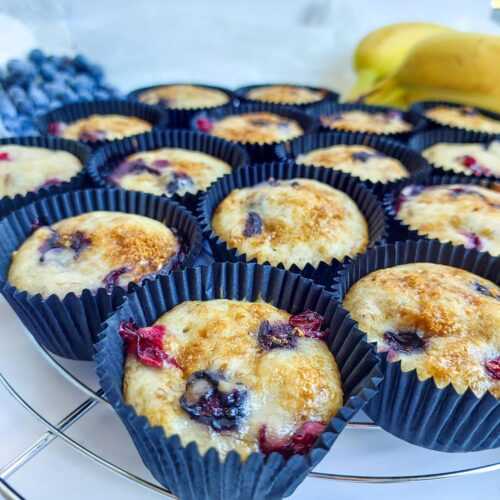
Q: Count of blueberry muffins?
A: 15